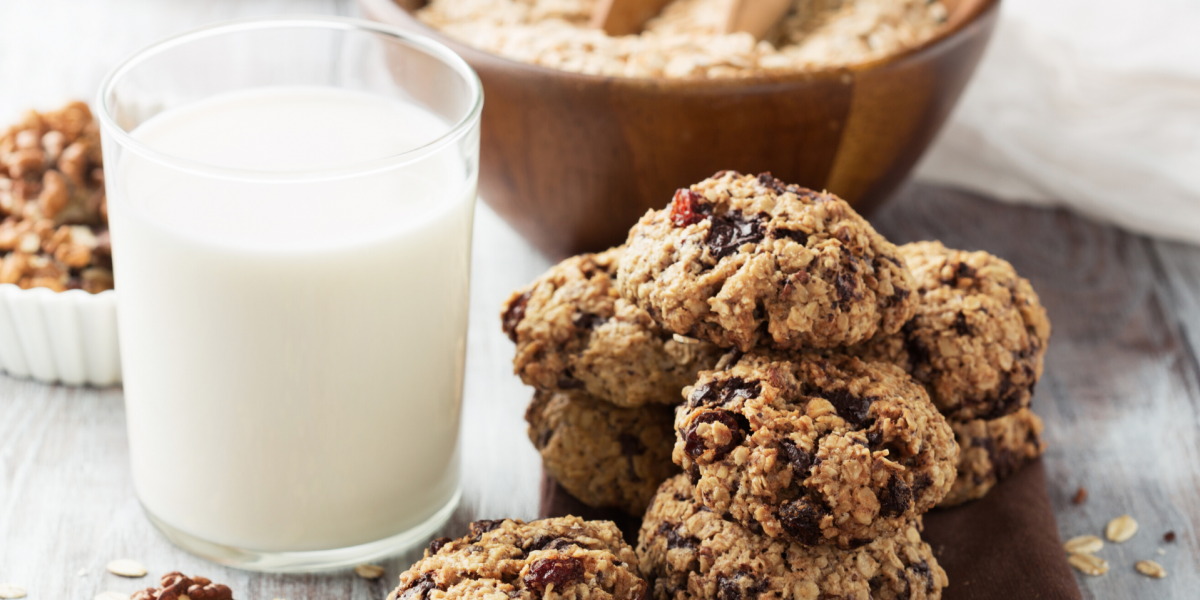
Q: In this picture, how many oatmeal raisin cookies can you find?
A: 8